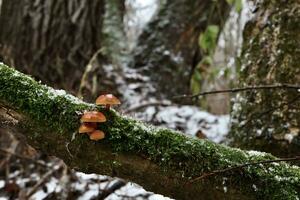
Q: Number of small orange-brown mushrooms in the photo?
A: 4